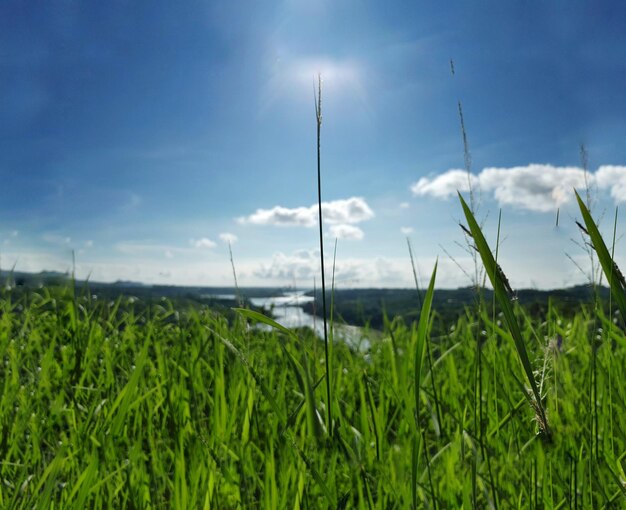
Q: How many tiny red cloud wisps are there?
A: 0